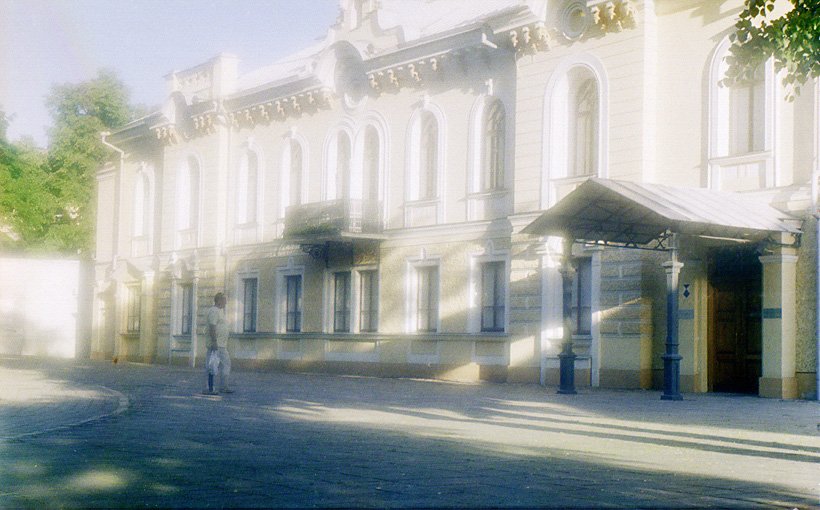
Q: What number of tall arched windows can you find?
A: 10